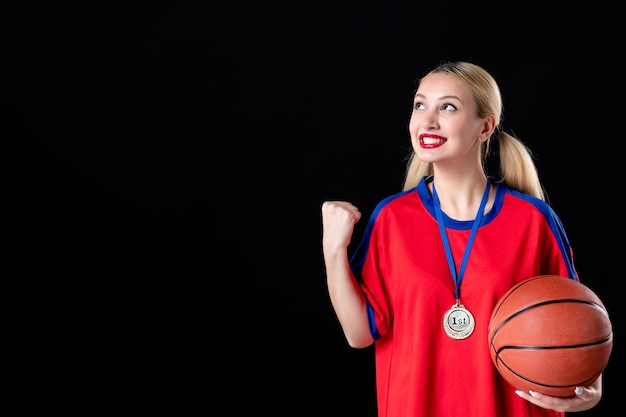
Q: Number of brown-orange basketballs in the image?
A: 1